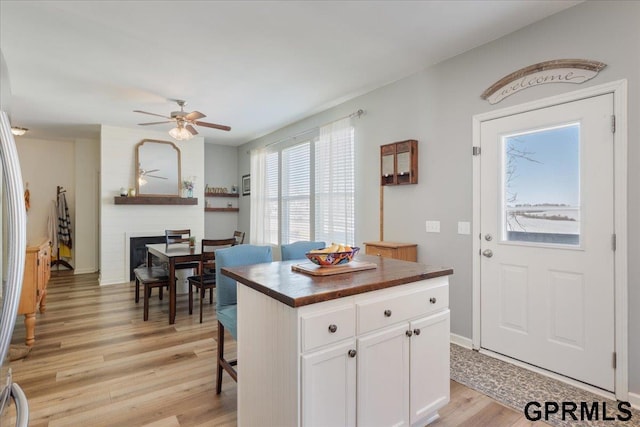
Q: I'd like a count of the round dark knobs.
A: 6